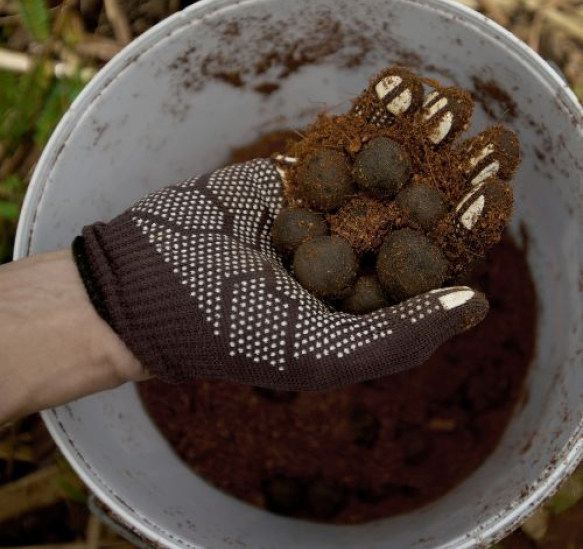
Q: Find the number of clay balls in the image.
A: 7